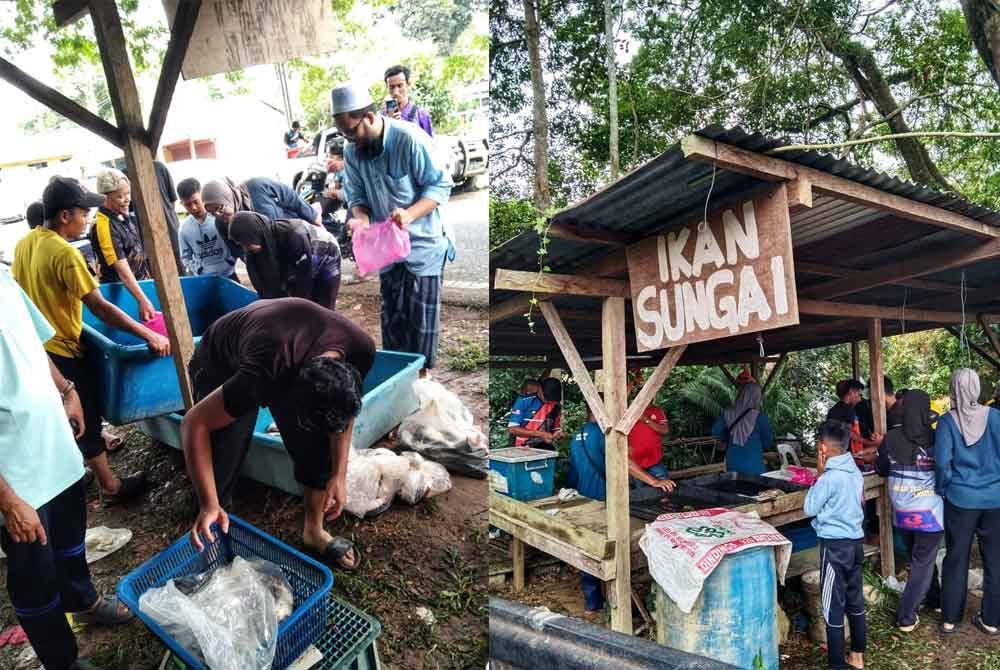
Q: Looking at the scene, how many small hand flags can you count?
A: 0